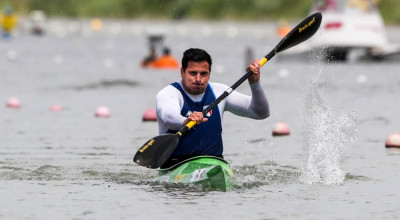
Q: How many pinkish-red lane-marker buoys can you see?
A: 6